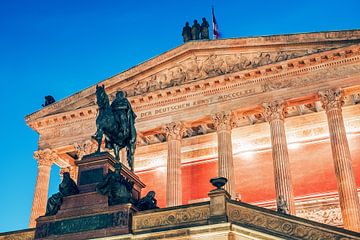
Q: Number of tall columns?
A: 5